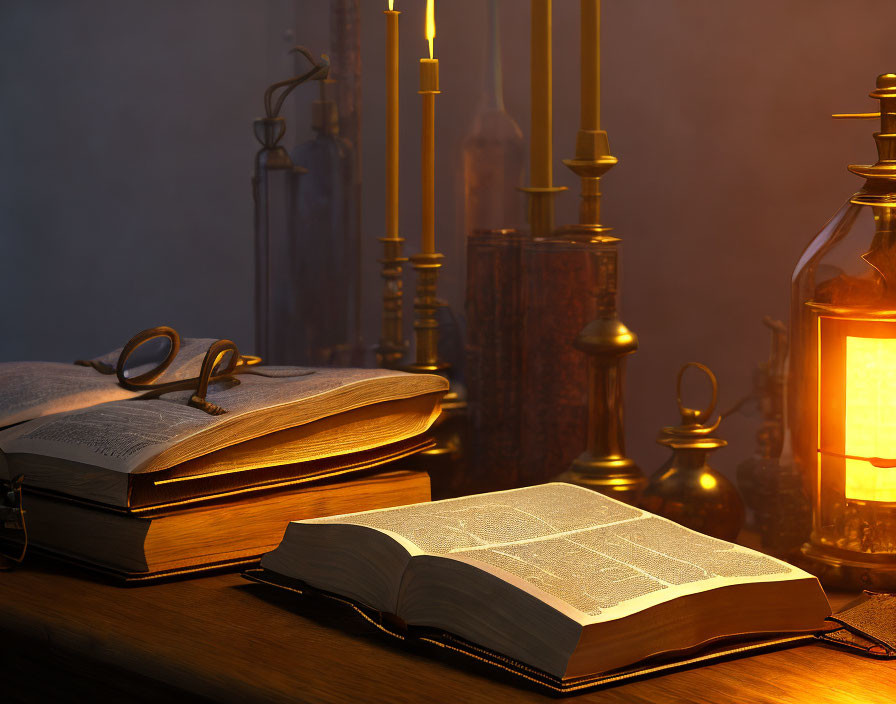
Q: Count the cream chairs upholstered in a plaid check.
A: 0